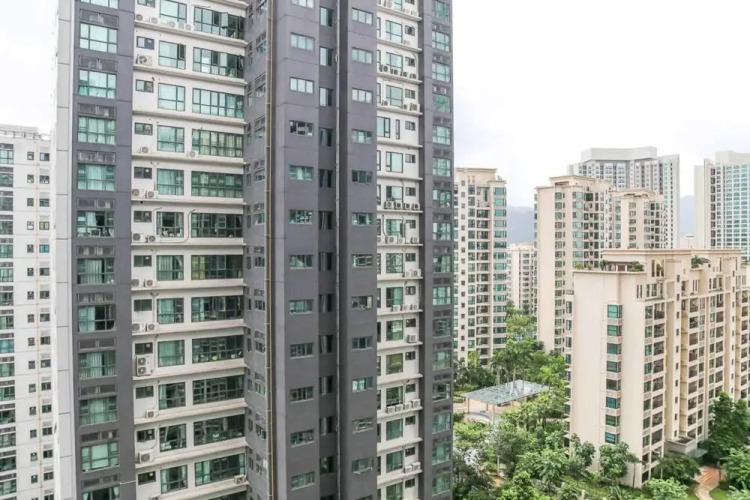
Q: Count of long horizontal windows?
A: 12